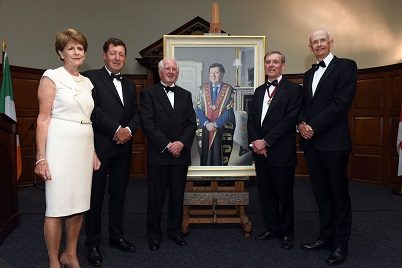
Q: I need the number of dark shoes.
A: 8